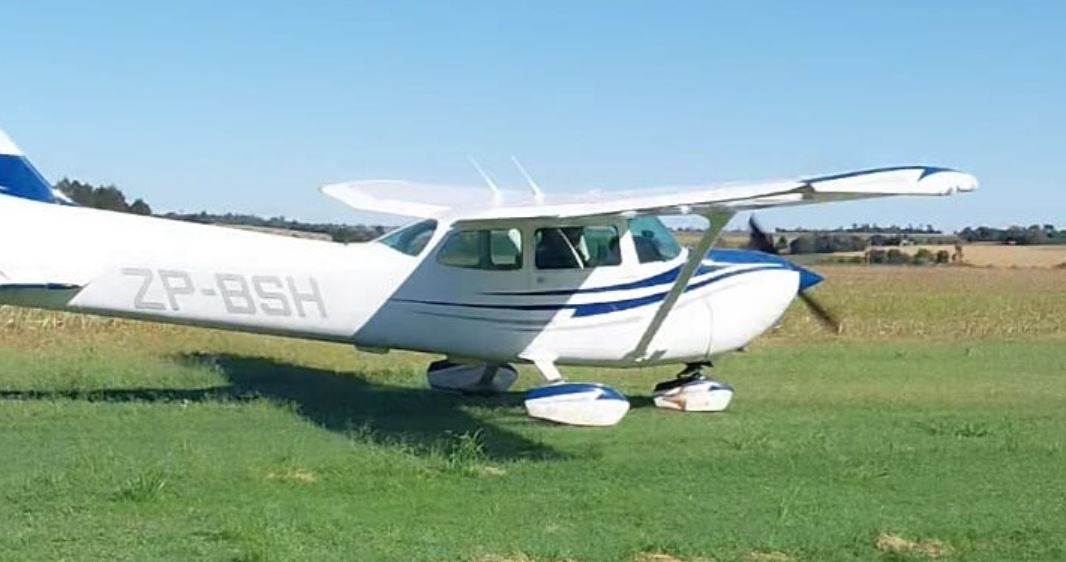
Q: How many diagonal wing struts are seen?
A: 1